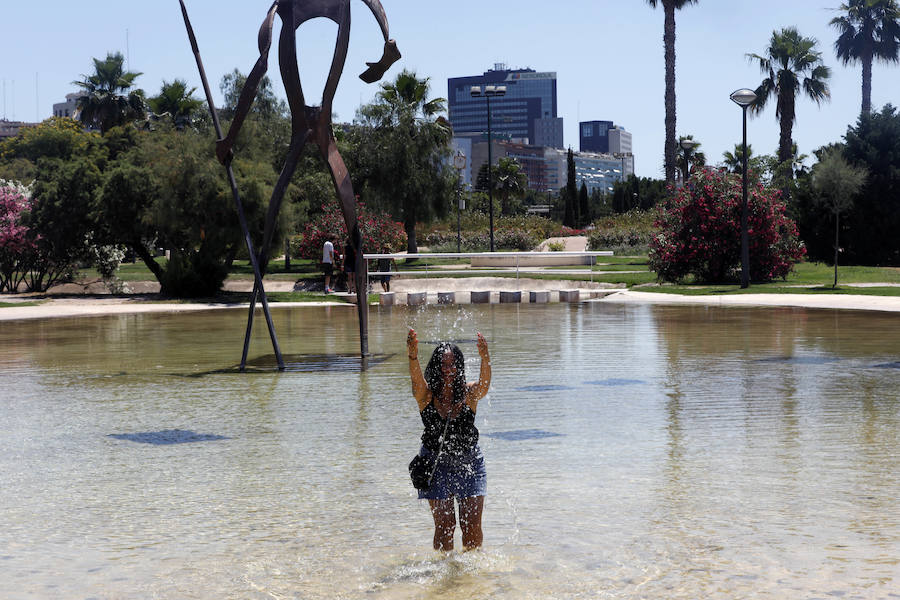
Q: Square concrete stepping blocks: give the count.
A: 7